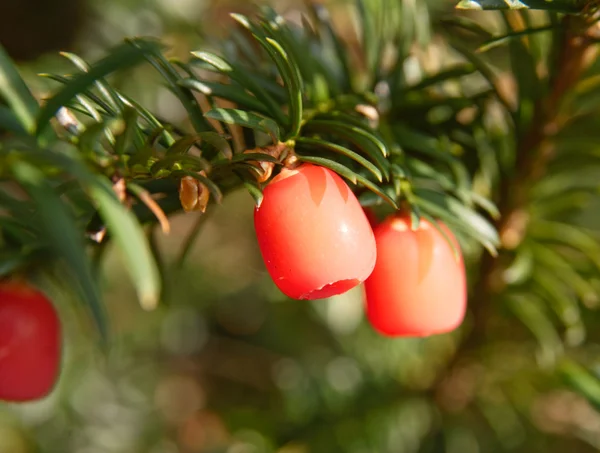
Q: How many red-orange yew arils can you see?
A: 3